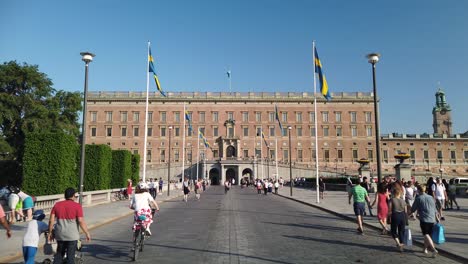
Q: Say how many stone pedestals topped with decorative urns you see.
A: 2